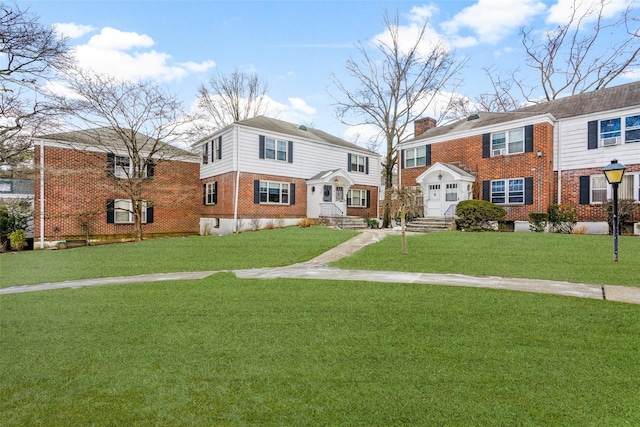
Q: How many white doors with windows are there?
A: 4